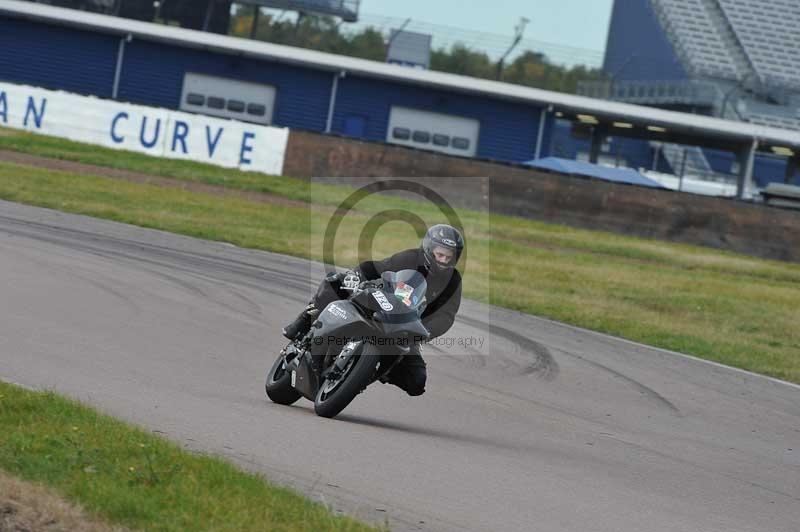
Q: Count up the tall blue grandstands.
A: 1